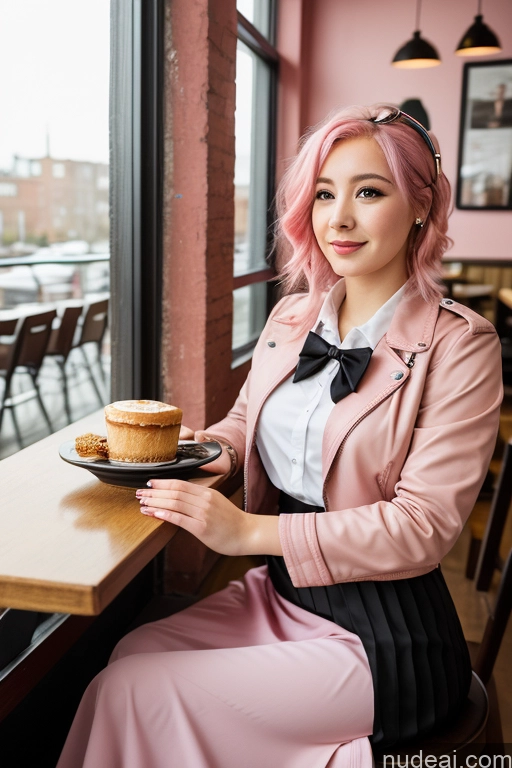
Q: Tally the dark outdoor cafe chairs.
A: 4